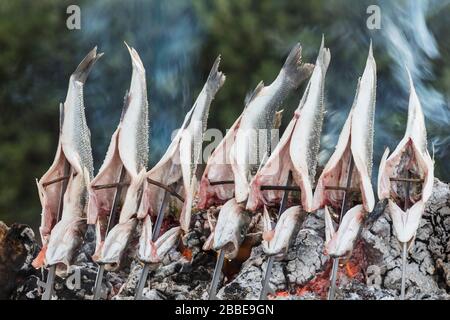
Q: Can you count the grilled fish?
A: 7